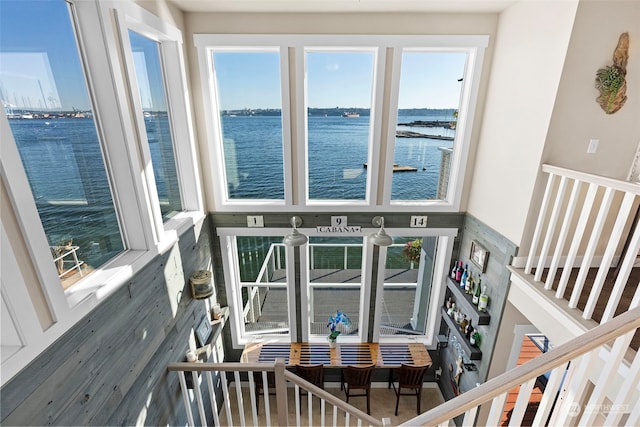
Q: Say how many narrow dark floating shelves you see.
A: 2